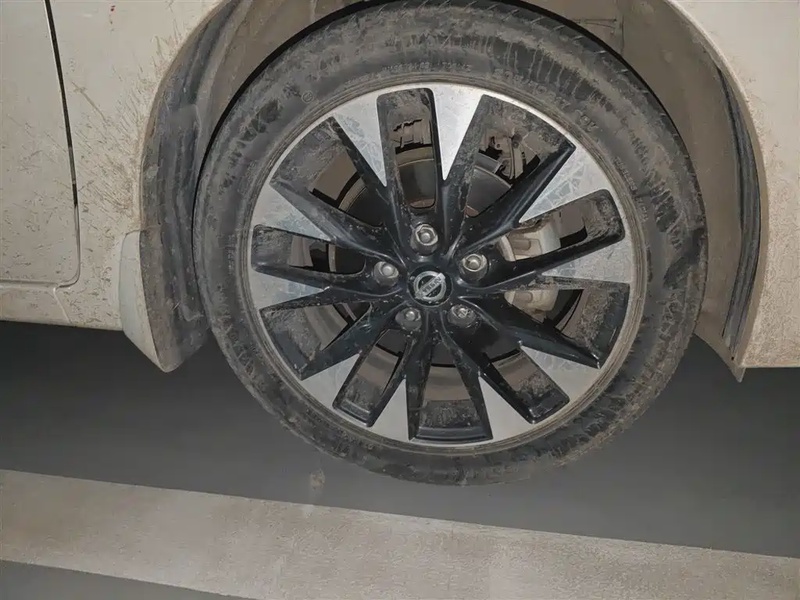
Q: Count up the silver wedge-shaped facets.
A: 10